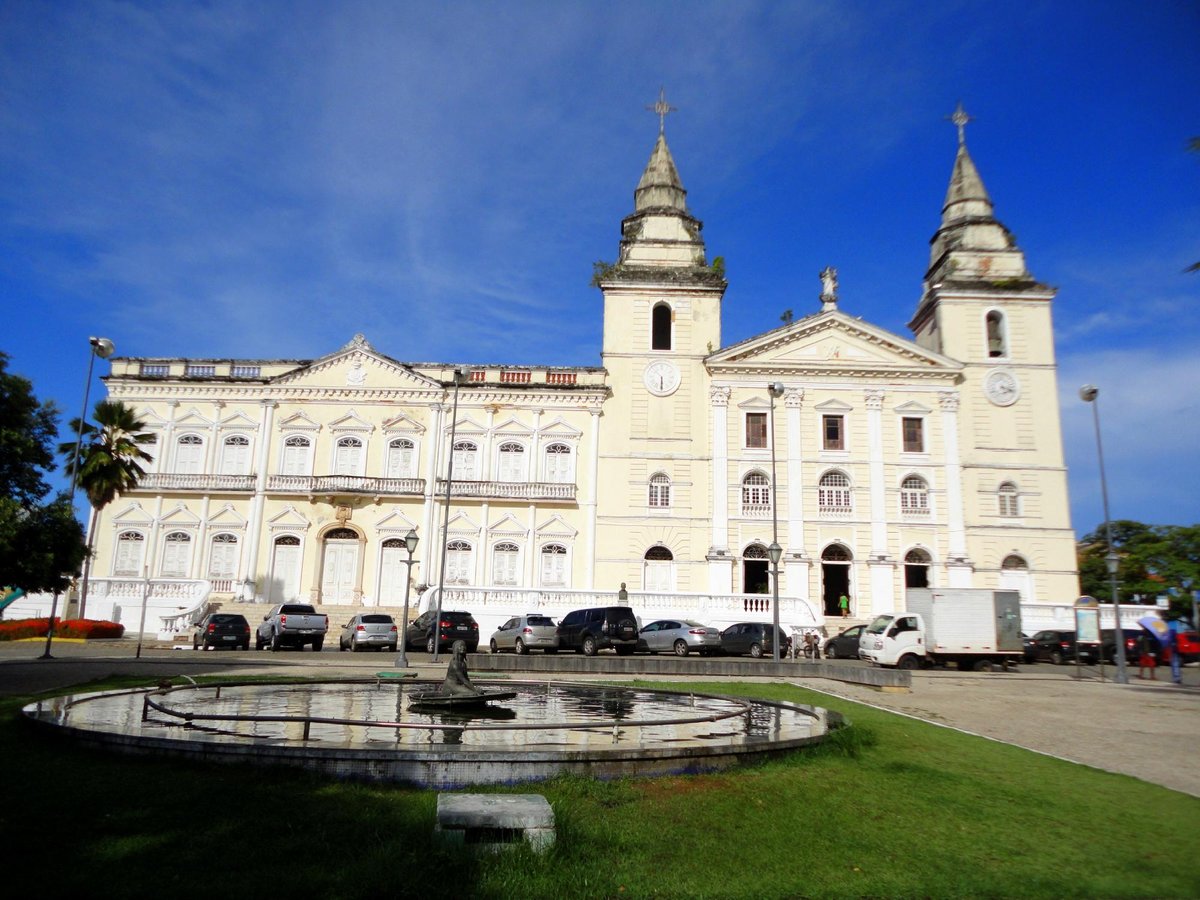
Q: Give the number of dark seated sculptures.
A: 1